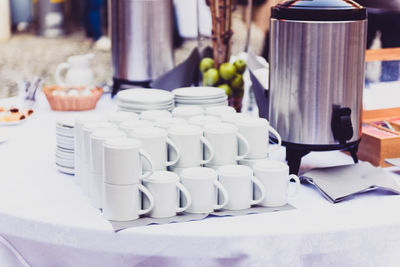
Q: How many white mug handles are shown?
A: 10